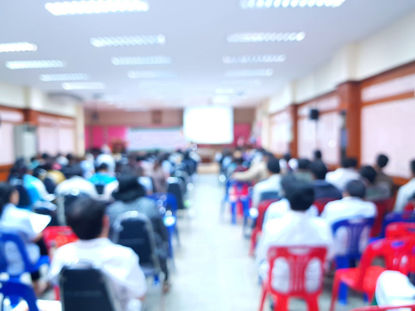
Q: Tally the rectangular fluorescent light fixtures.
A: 12